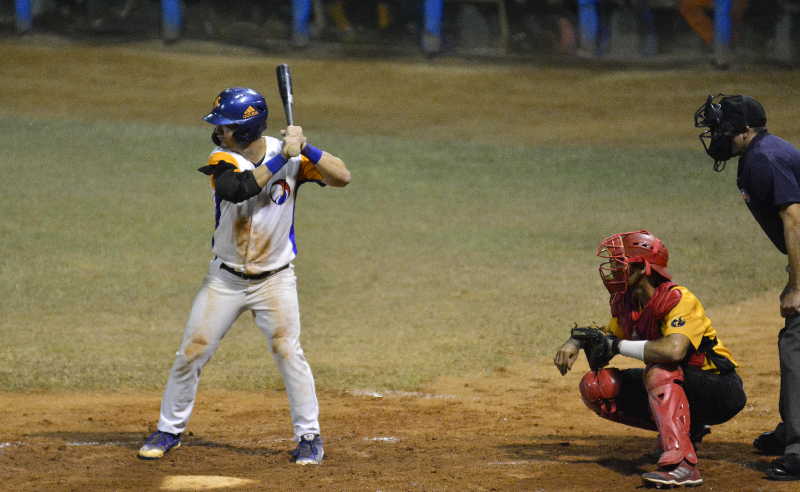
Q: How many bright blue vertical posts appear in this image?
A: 6